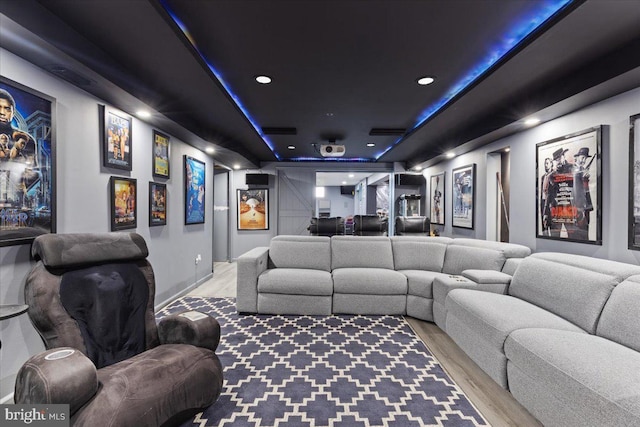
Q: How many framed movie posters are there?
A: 11